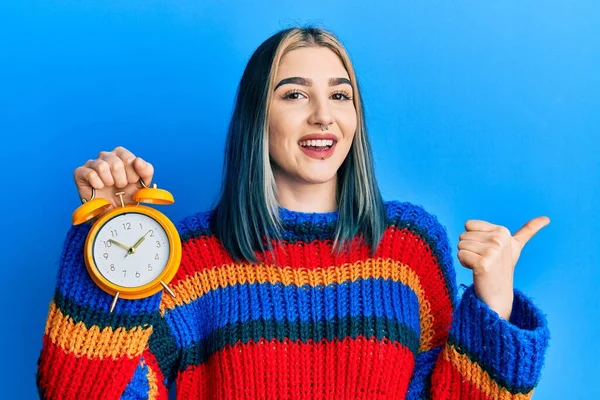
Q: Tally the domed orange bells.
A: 2